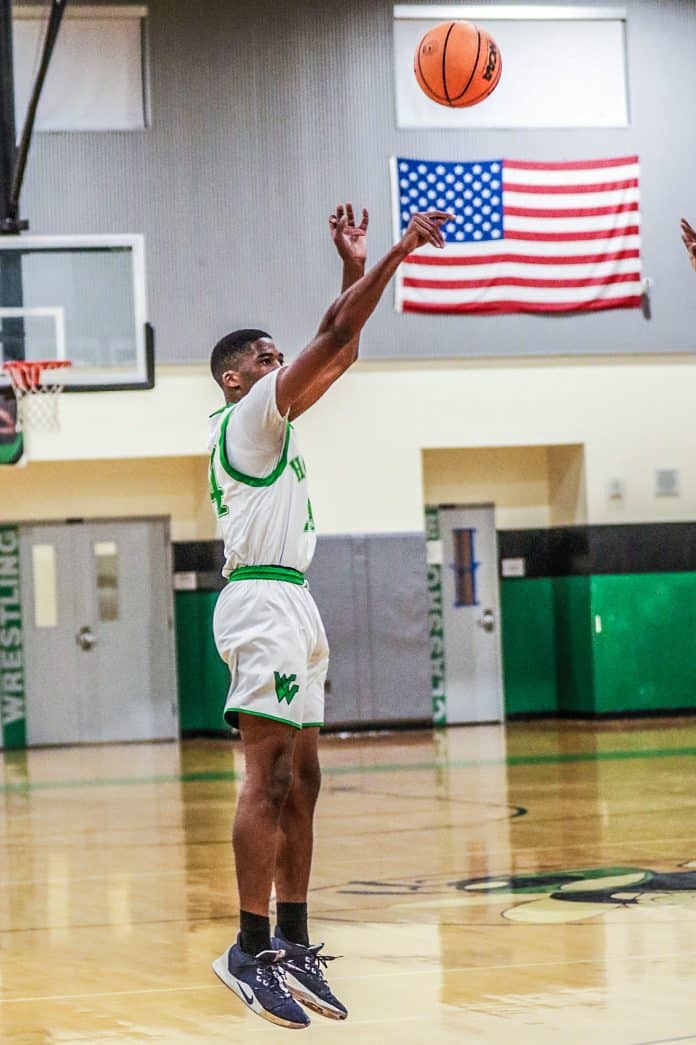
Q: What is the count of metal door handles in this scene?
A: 2